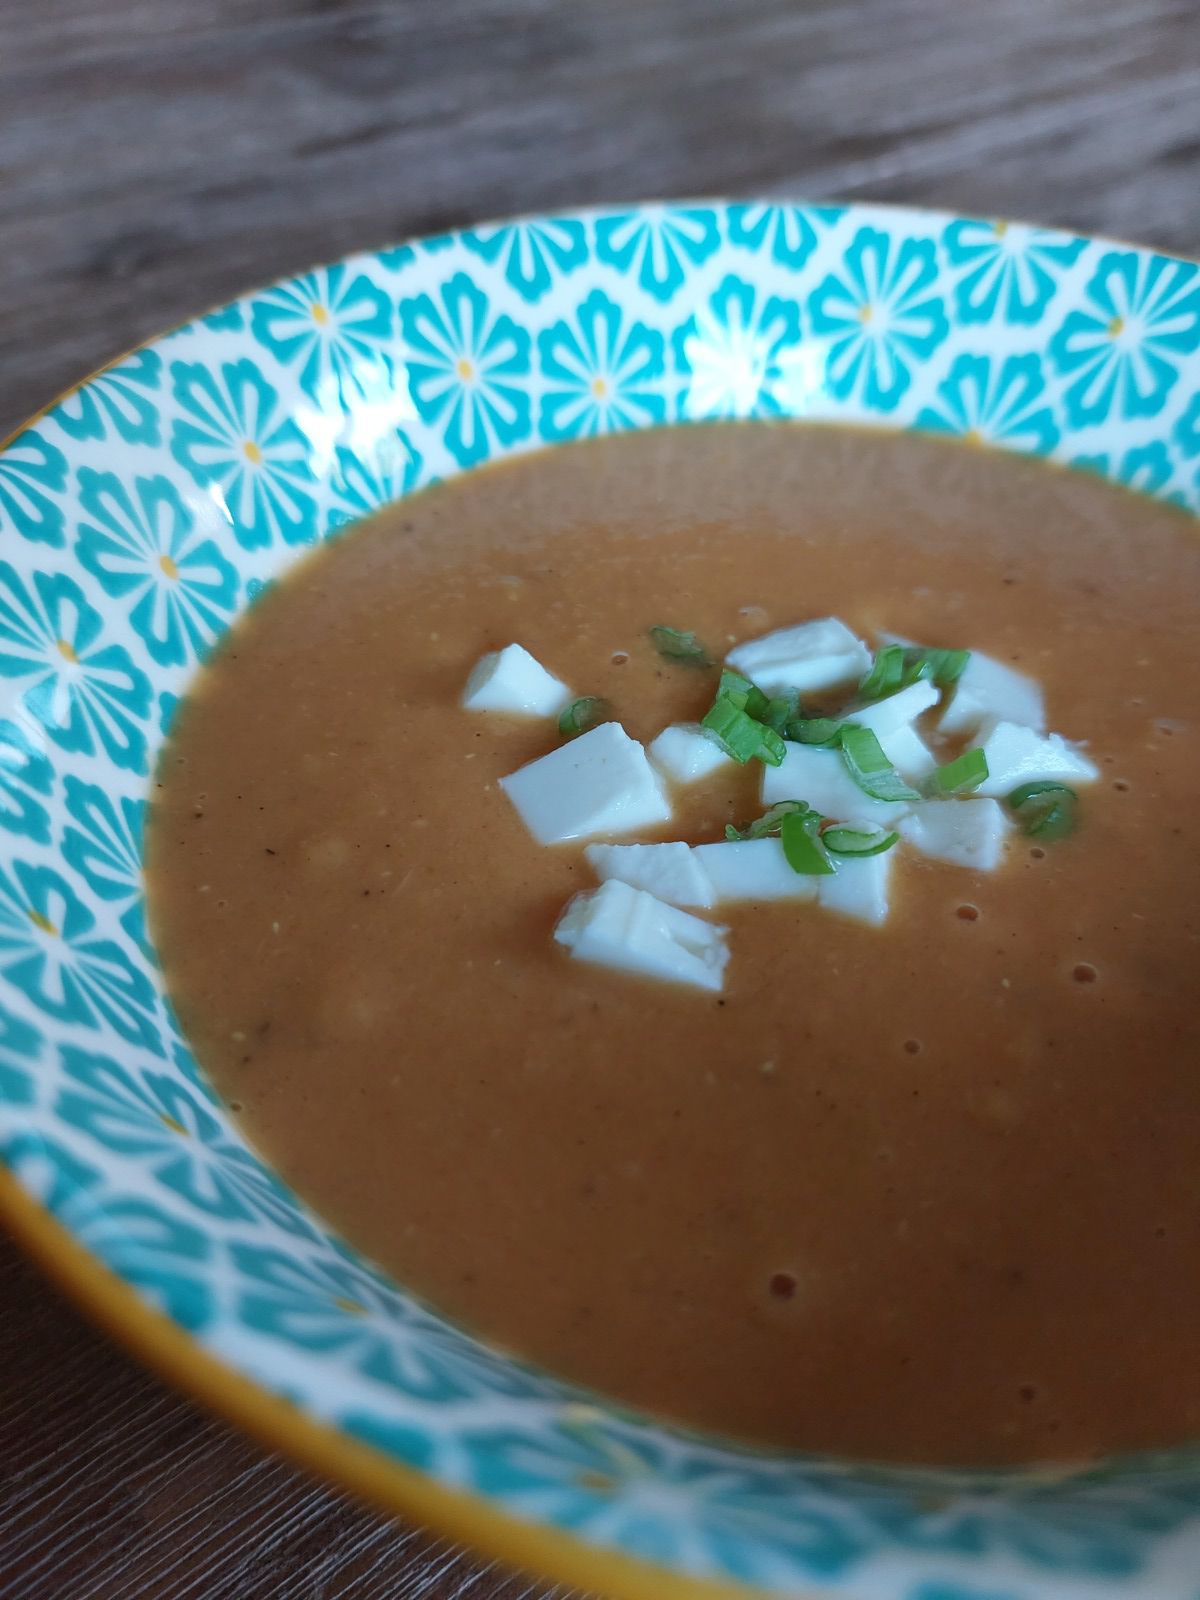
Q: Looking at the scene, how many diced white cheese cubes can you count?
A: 13